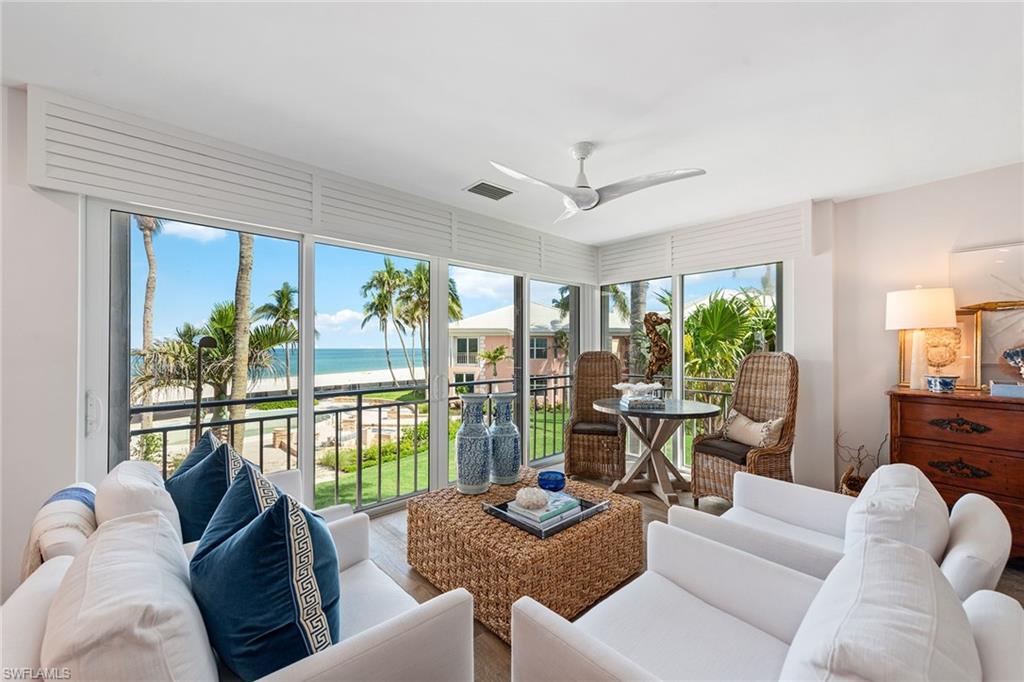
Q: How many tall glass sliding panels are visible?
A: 6